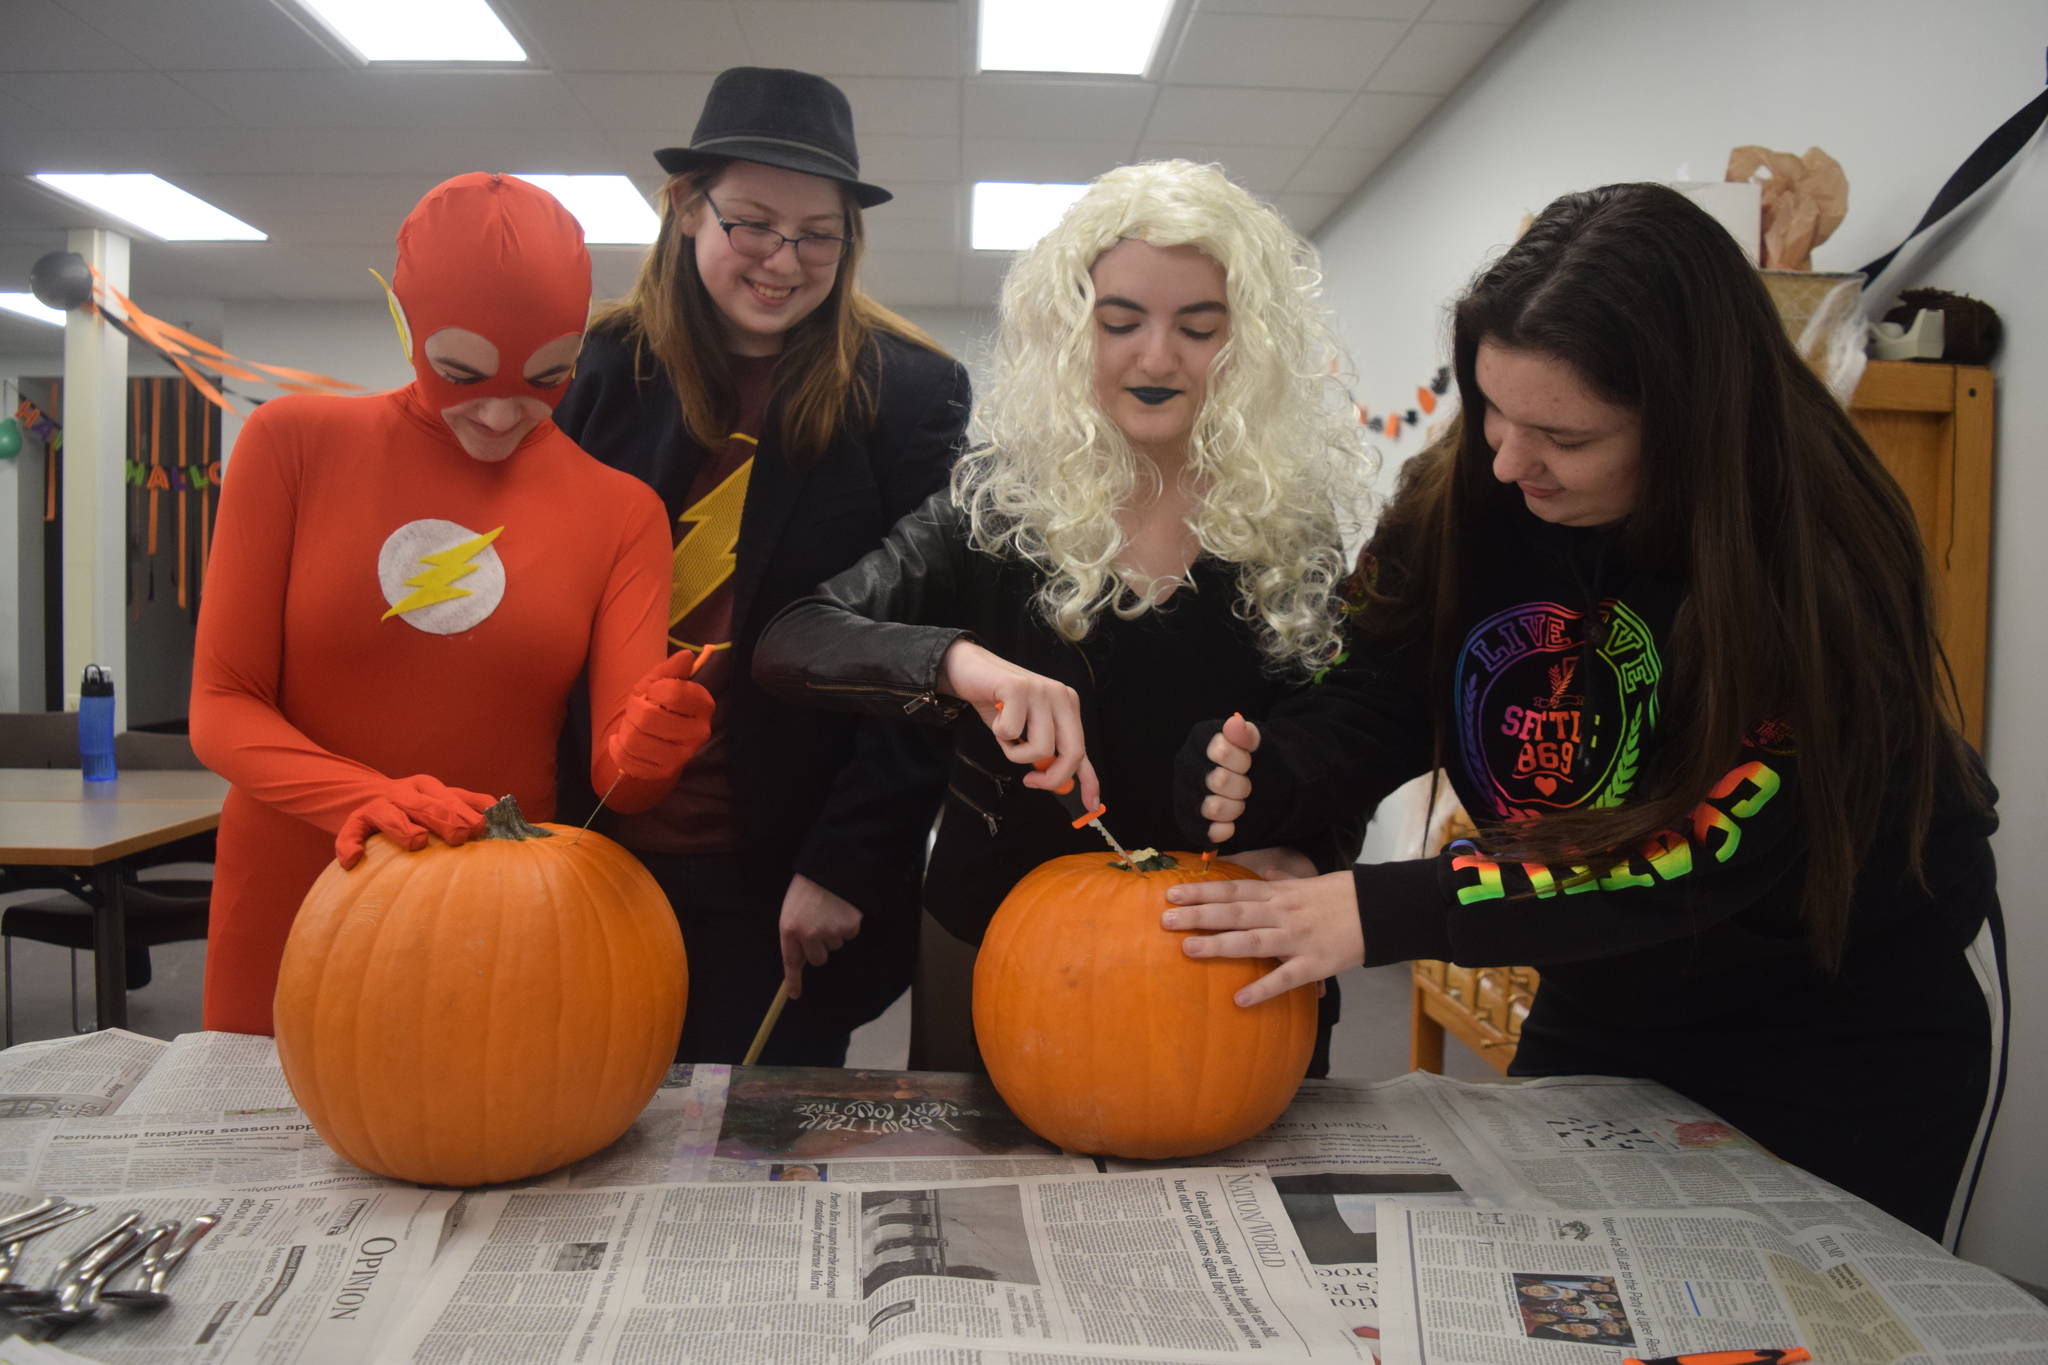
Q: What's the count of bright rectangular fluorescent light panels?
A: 6